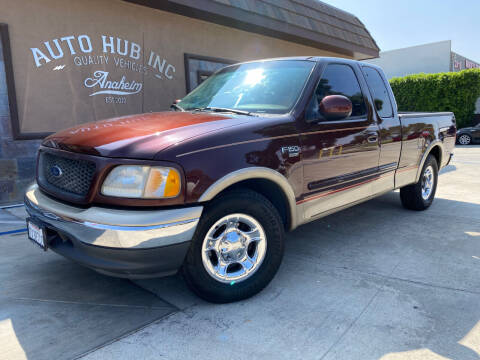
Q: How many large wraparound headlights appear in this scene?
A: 1